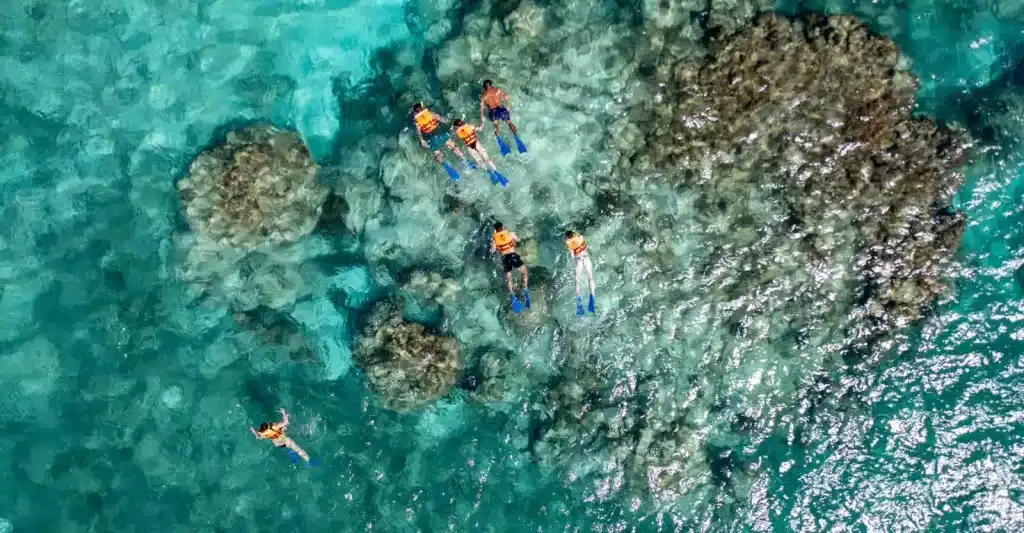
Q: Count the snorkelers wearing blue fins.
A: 6